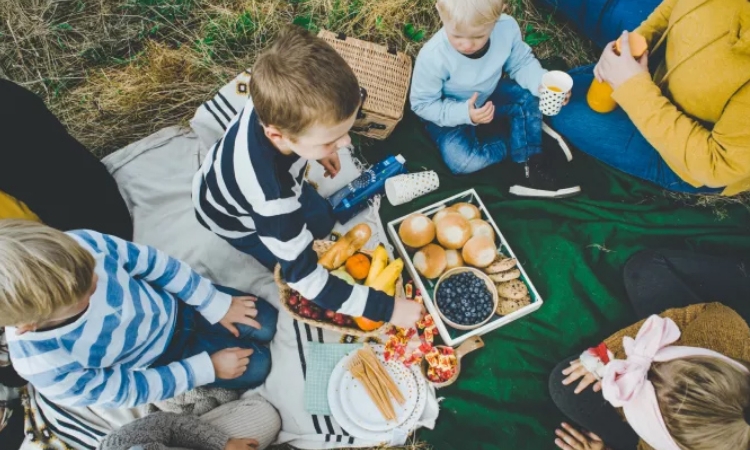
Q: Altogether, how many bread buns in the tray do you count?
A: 8